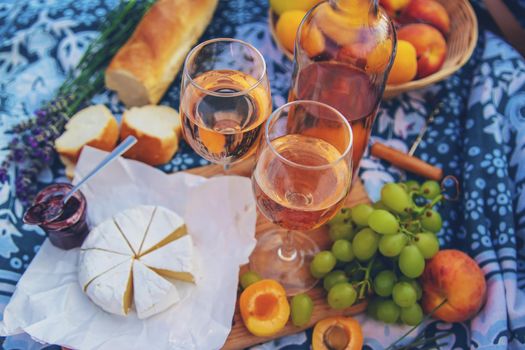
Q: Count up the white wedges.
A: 7